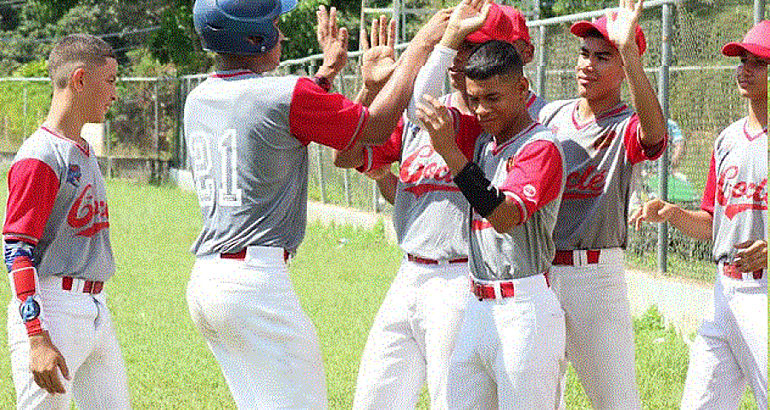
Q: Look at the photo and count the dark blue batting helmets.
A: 1